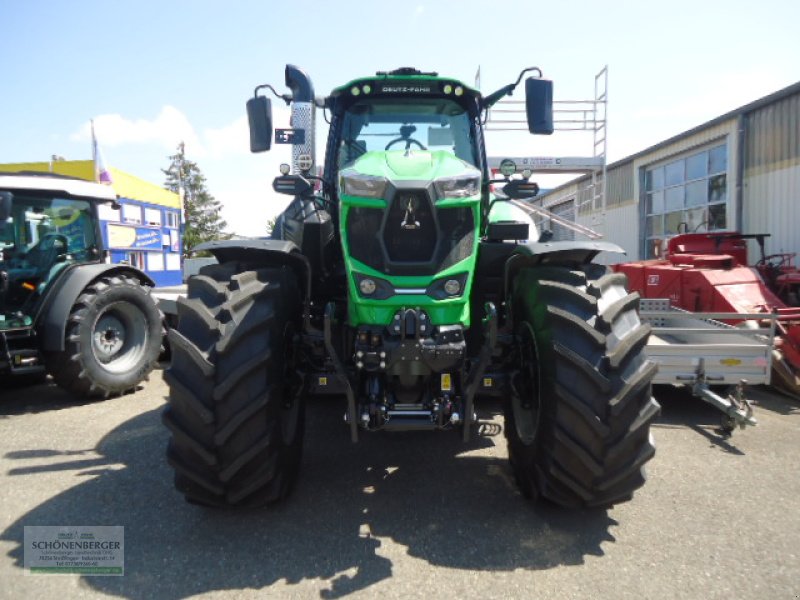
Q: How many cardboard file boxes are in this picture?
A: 0